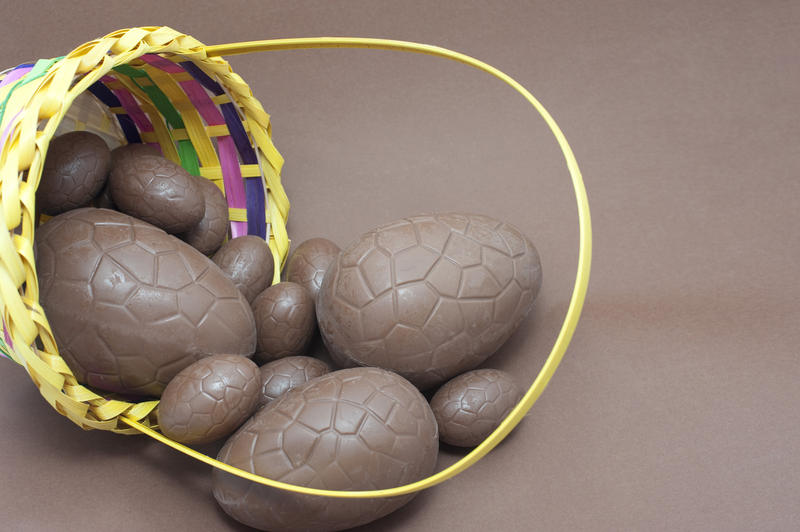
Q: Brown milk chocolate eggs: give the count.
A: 13